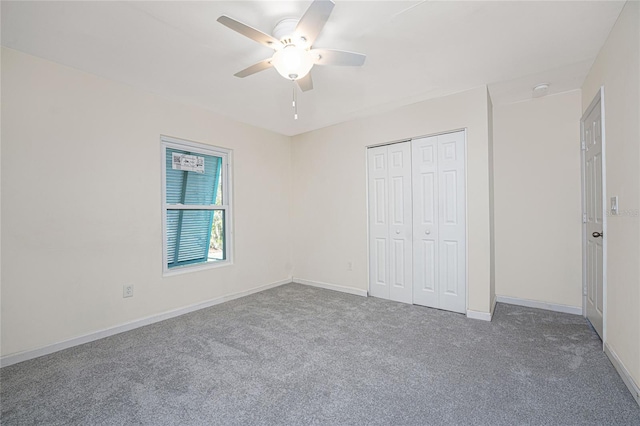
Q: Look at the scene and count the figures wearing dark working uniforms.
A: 0